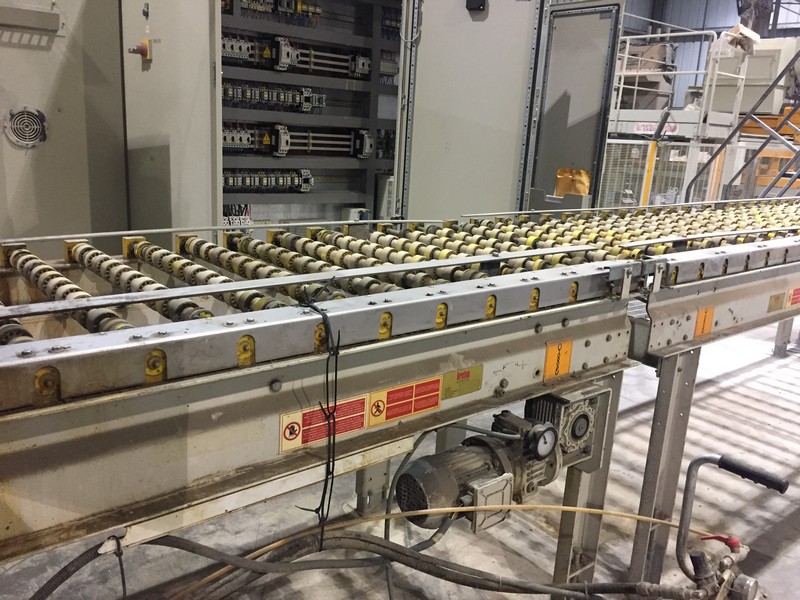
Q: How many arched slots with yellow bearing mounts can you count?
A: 15